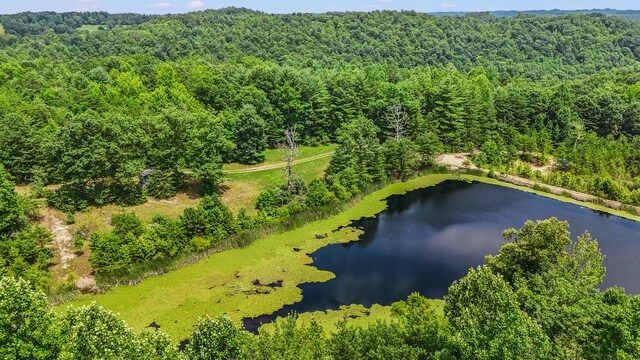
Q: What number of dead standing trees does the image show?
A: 2